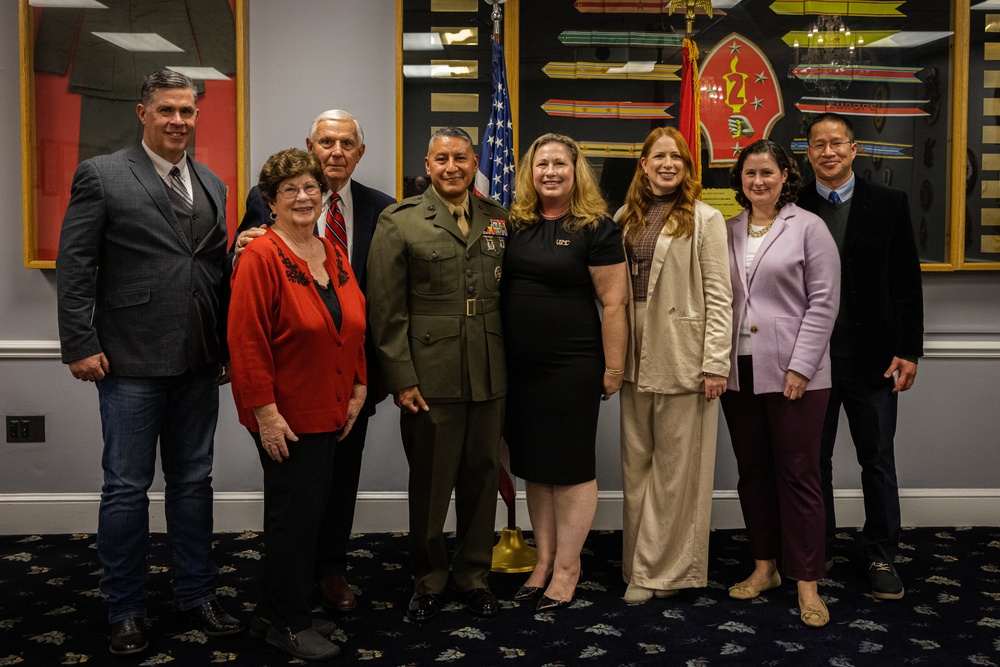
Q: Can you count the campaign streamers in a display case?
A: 10